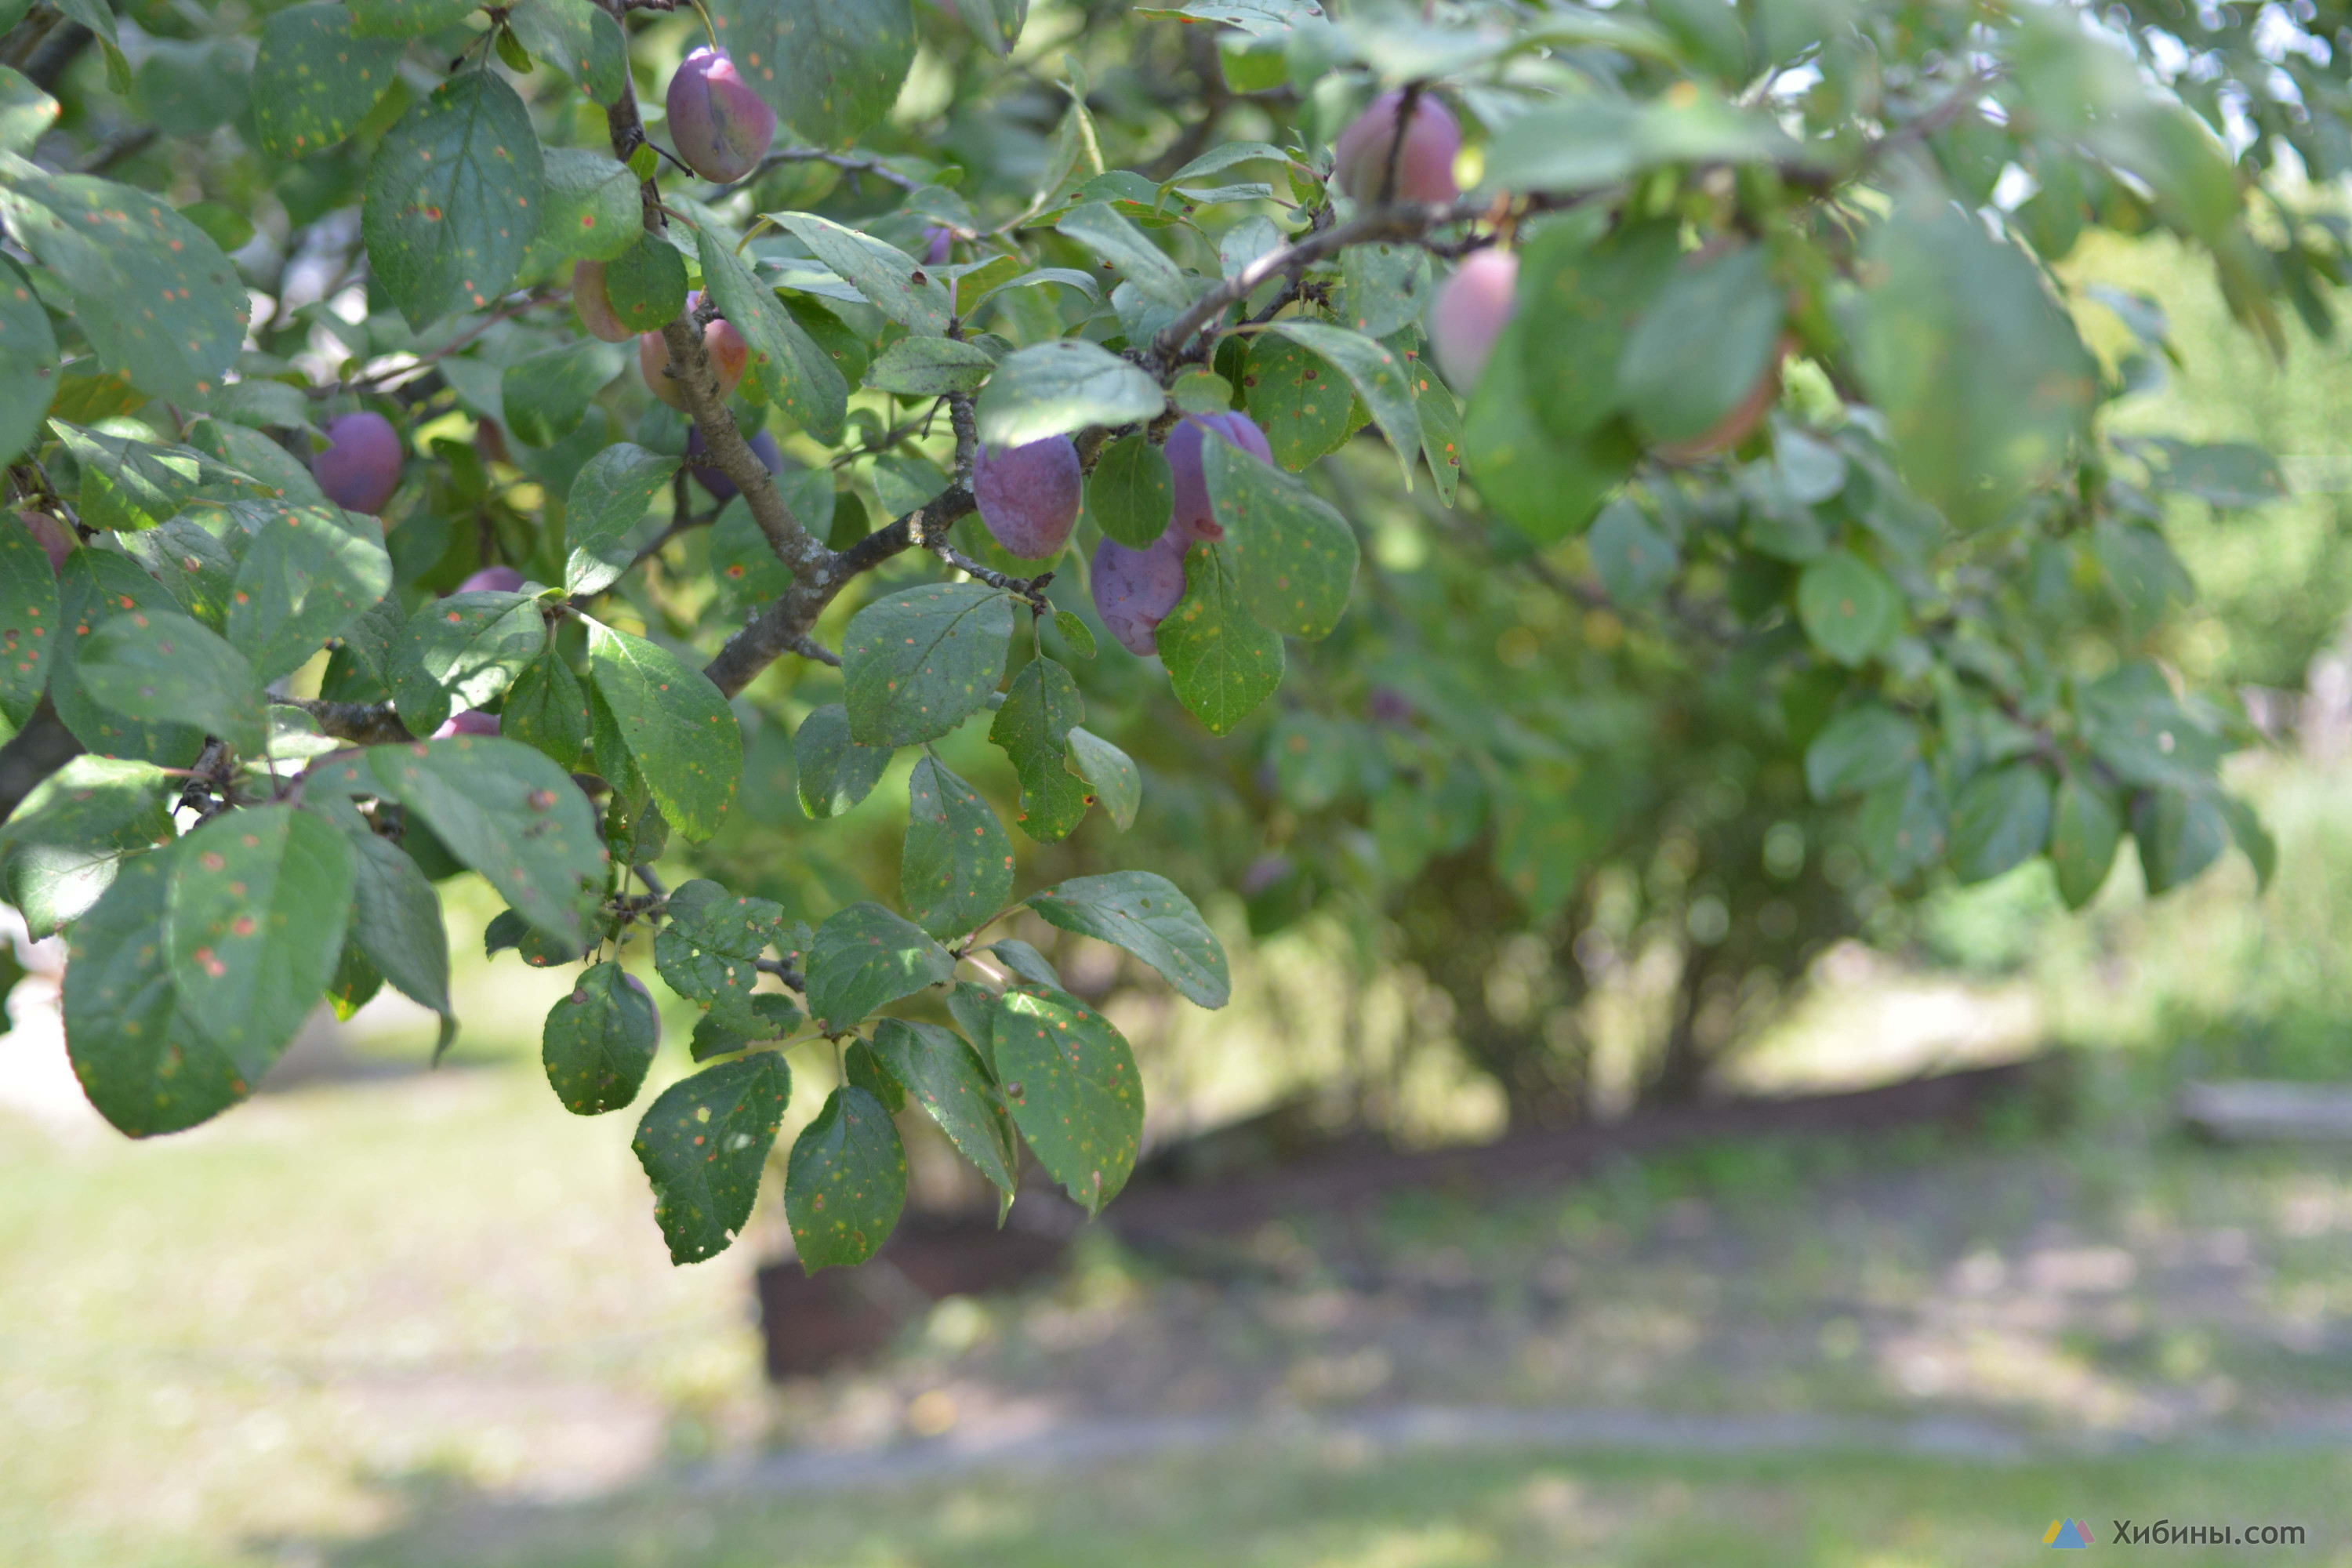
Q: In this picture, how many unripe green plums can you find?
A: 0